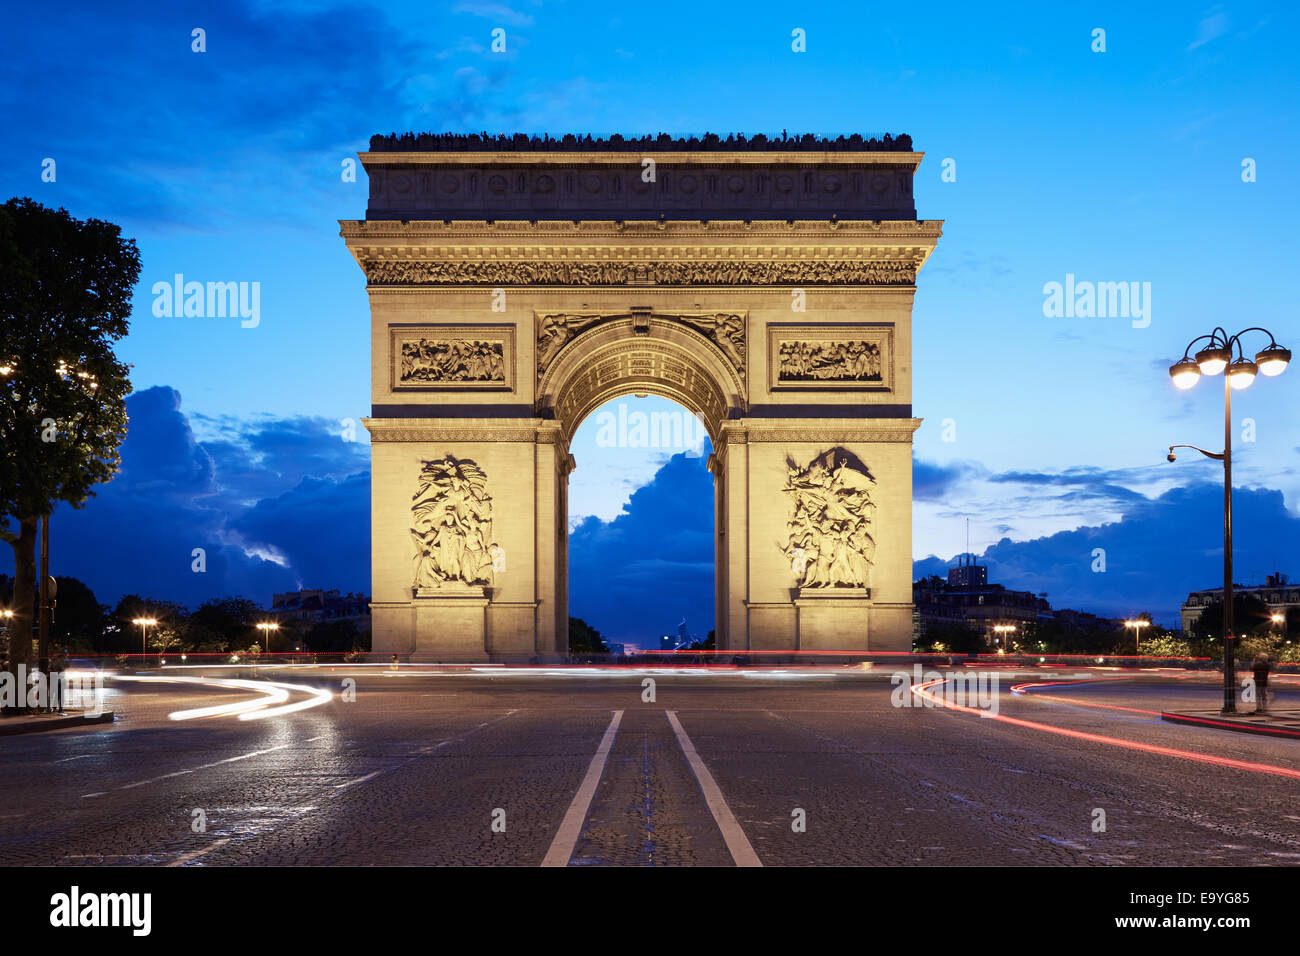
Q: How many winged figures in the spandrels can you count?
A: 2